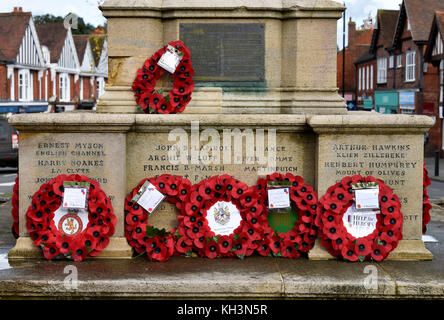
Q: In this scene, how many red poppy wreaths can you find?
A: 6